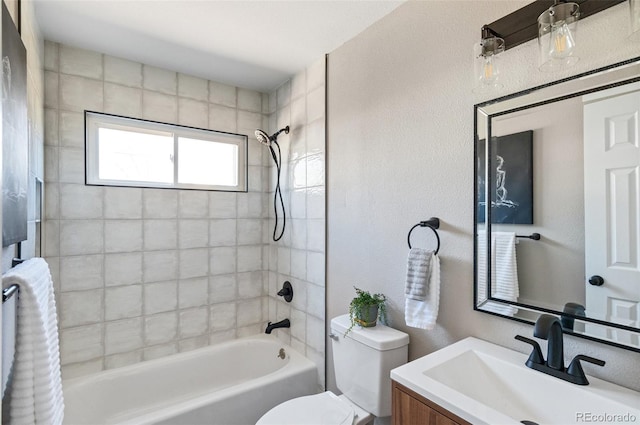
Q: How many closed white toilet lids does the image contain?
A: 1